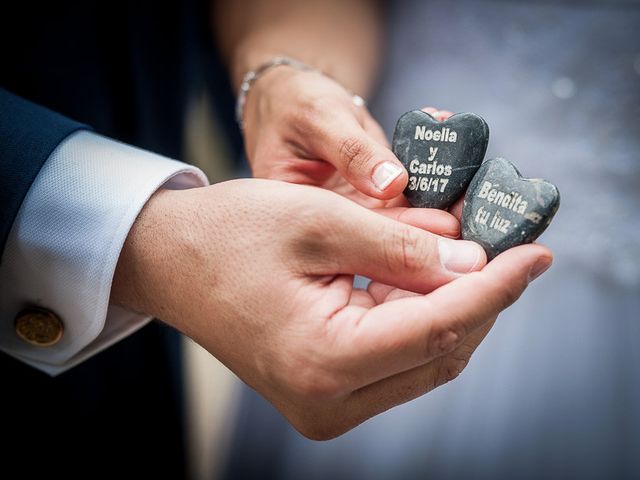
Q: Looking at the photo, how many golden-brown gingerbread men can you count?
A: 0